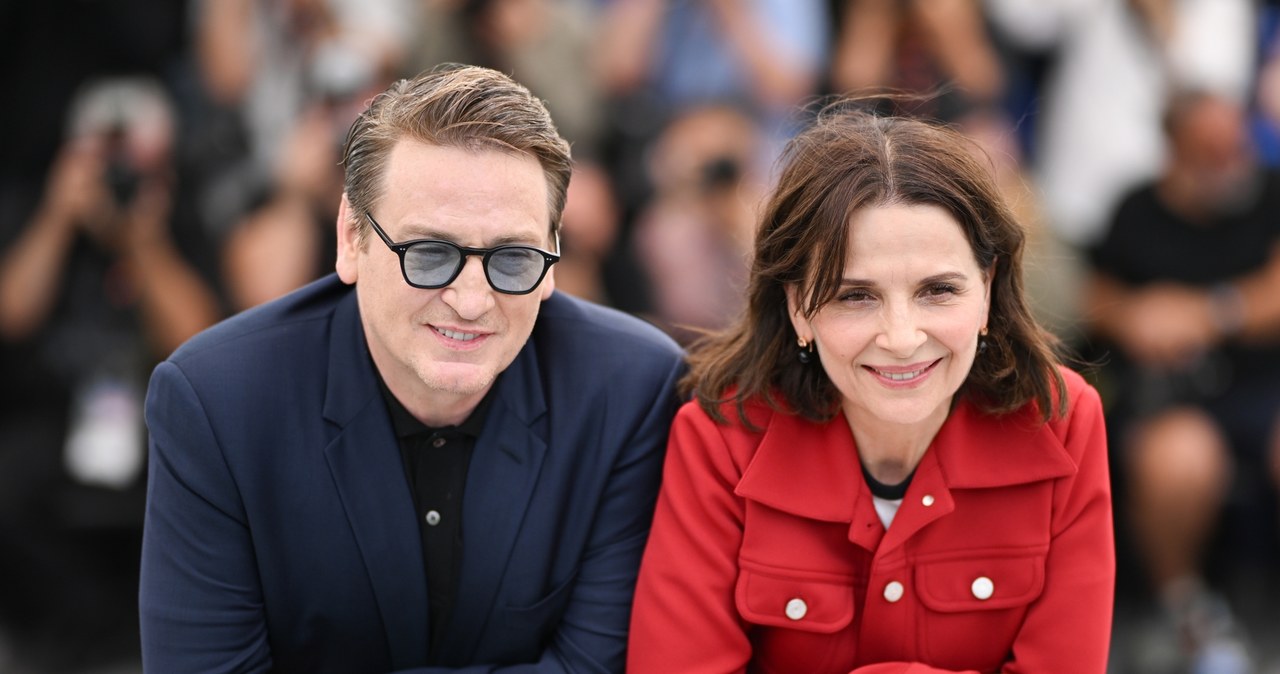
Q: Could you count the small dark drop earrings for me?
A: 2